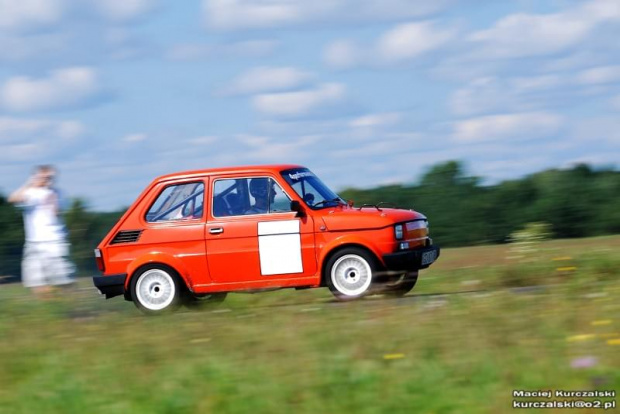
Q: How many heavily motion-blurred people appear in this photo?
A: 1